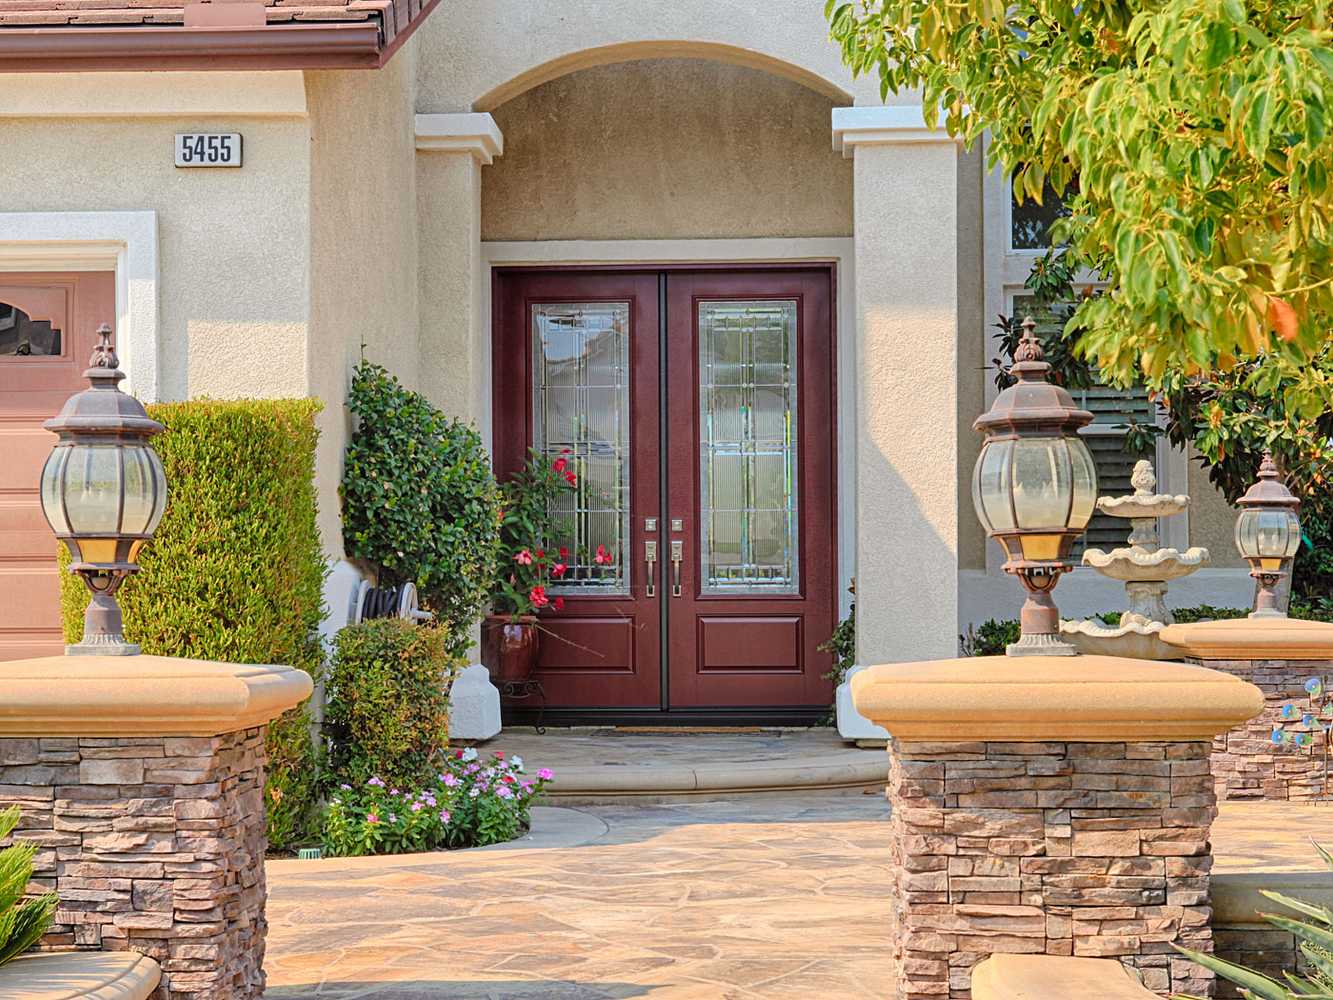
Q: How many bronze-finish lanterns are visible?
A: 3